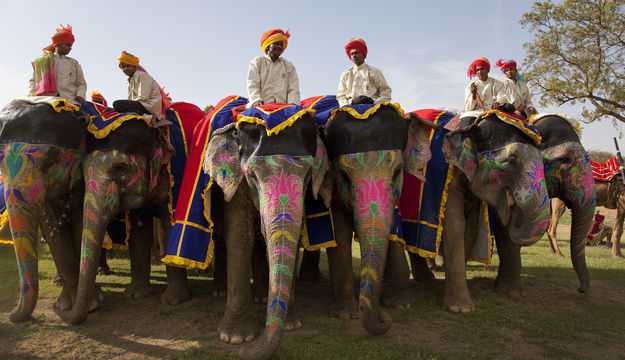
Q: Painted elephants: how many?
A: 6